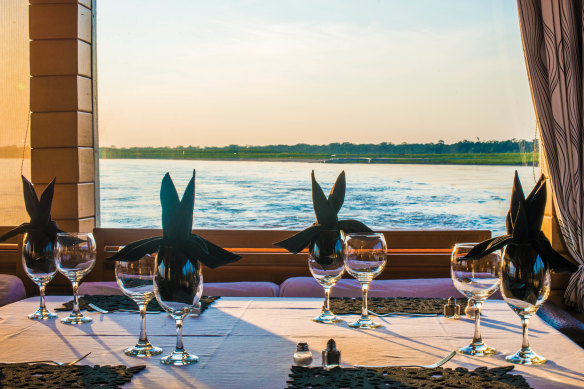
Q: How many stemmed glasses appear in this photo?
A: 8